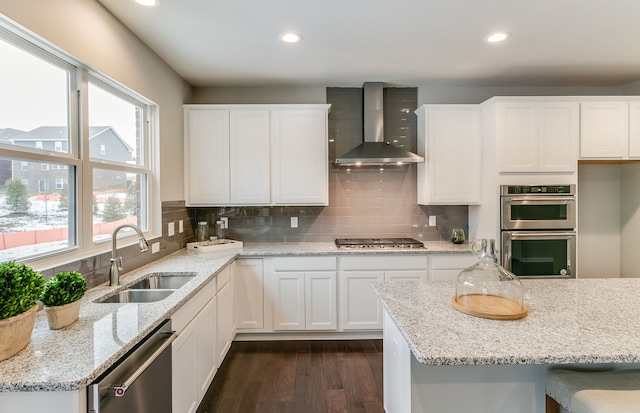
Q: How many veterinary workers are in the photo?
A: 0